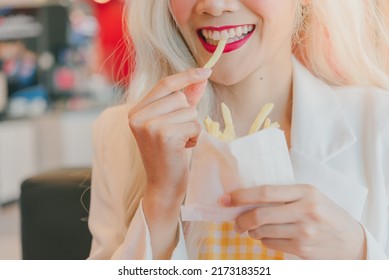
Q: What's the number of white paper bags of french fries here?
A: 1